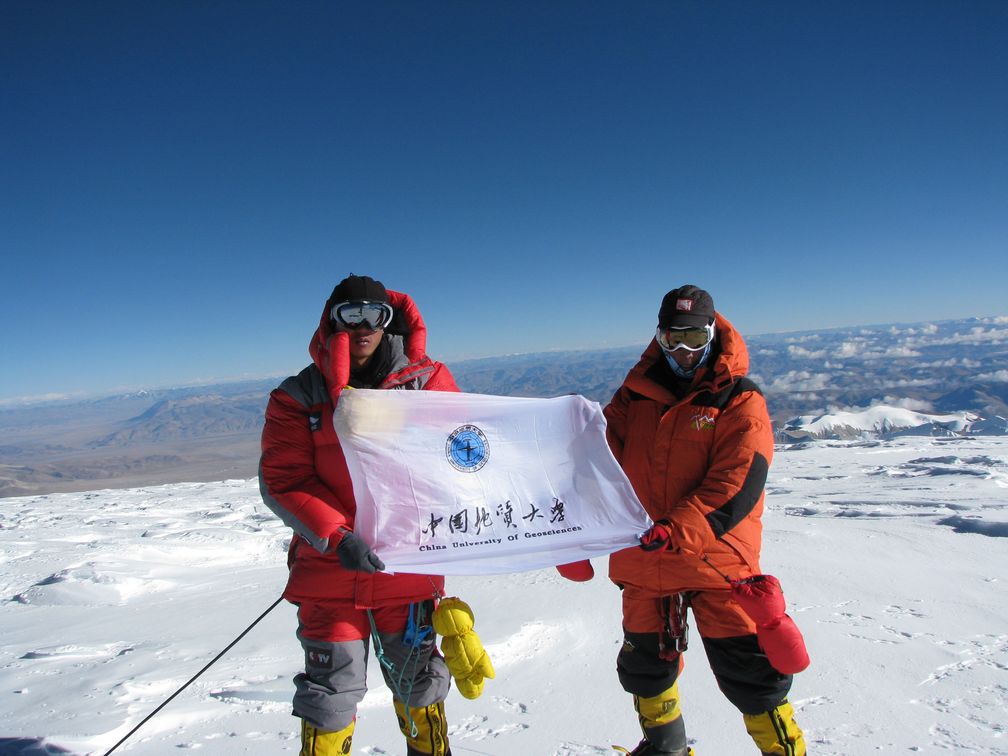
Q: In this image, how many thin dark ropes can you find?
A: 1